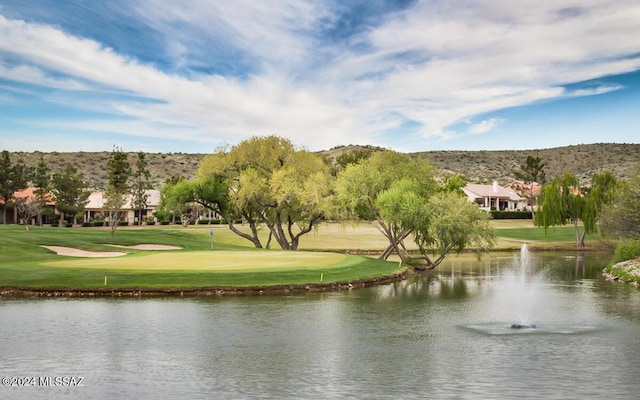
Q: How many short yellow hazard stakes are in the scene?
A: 3